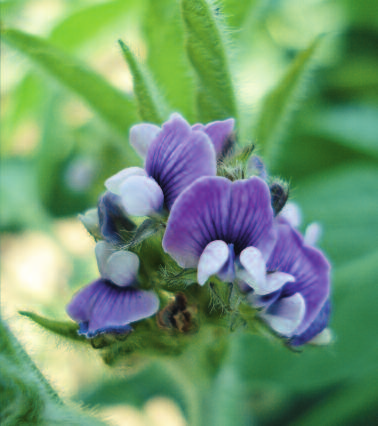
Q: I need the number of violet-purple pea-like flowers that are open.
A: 4